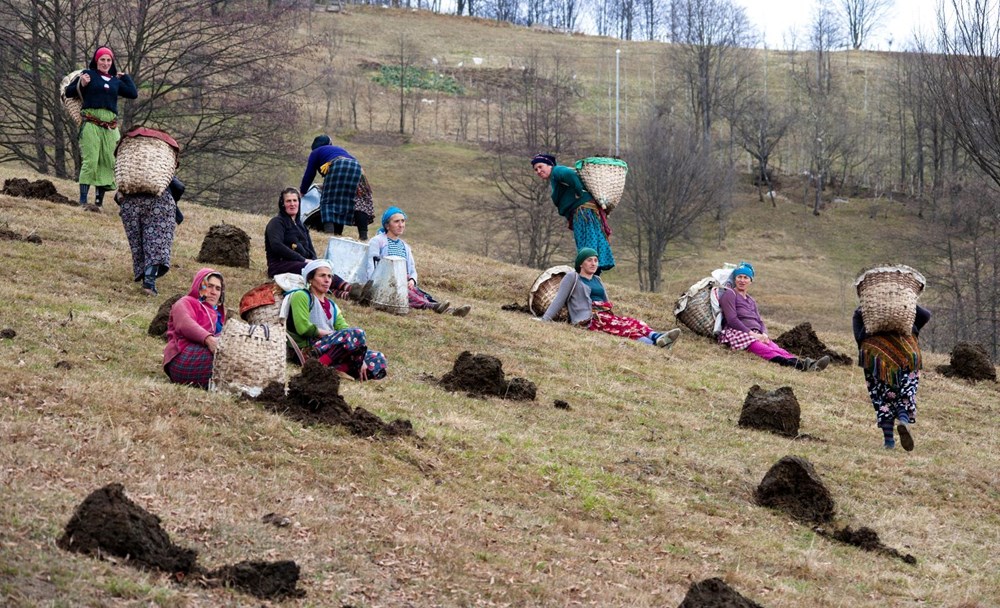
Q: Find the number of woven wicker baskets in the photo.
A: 8